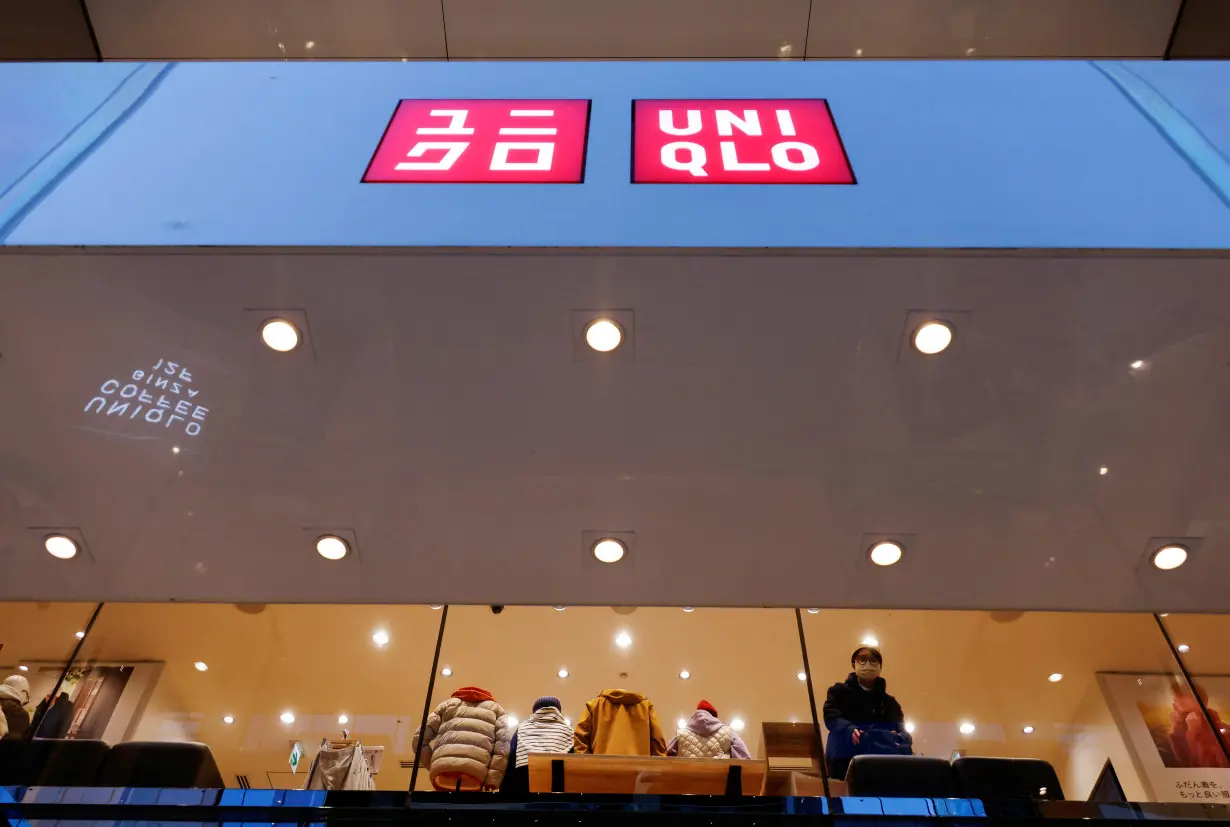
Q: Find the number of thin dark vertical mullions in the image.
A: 4